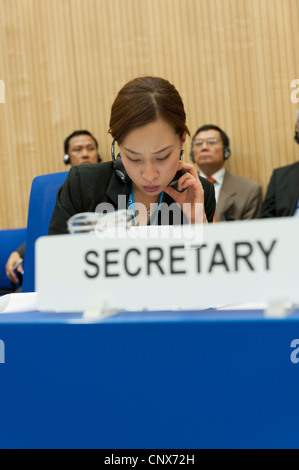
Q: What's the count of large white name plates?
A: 1